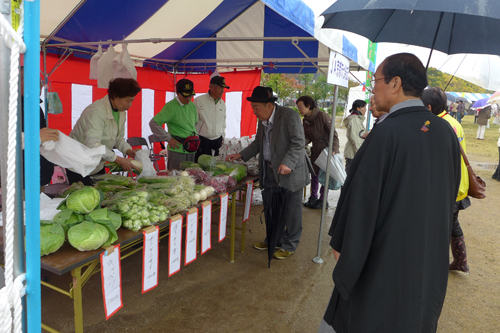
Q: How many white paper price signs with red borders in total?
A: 7